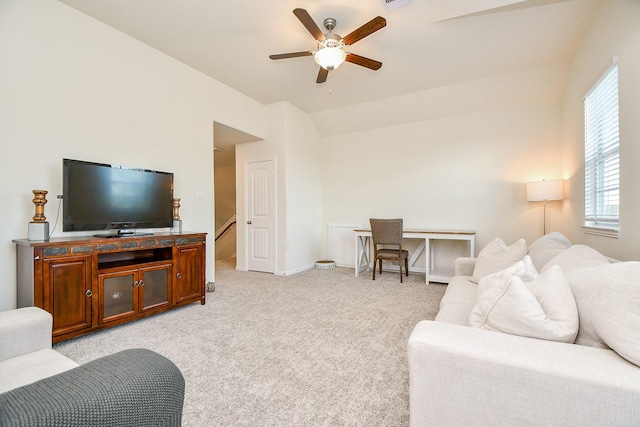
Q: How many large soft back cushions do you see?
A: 3